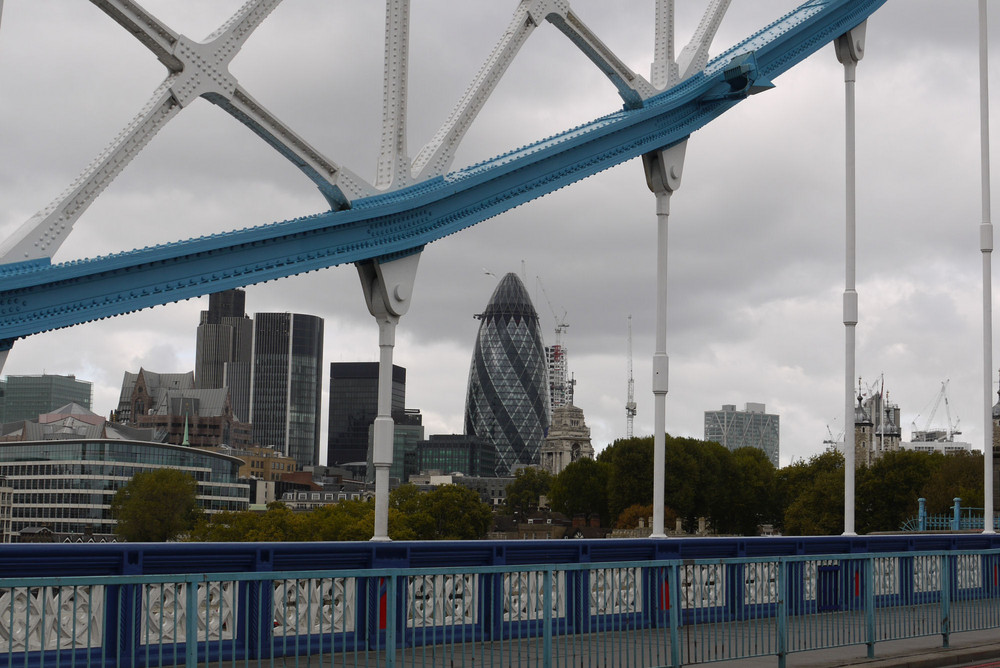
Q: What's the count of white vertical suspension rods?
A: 4